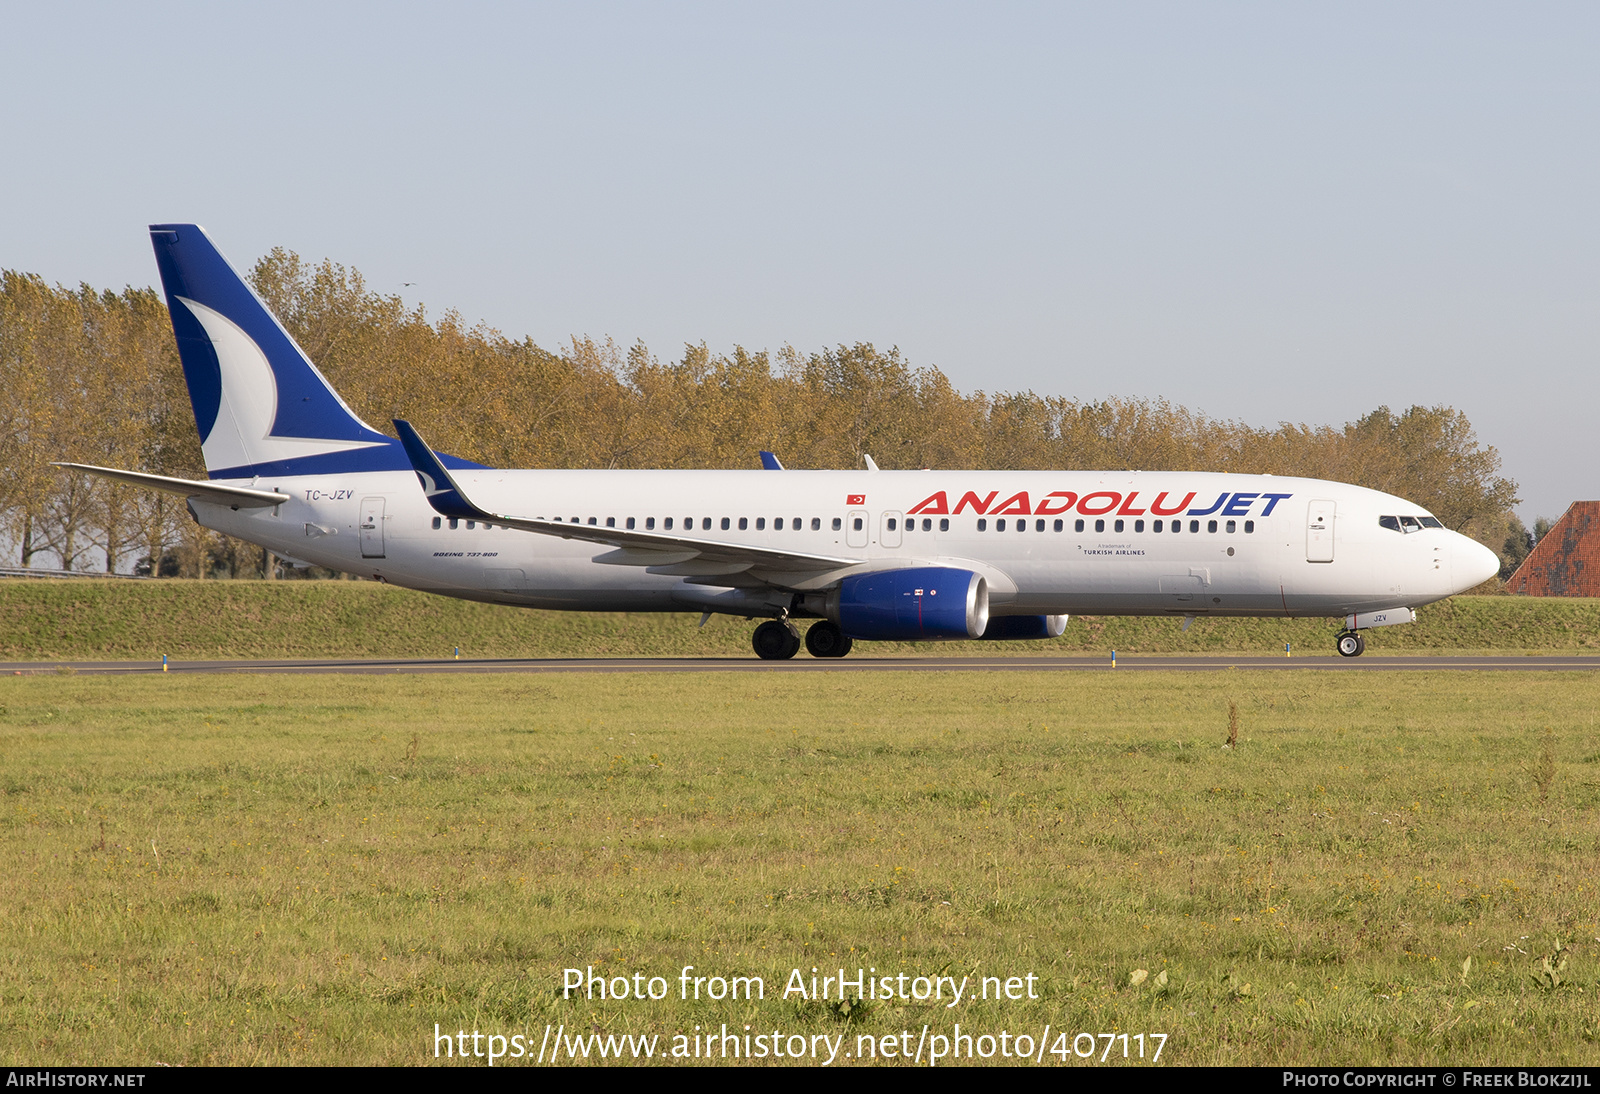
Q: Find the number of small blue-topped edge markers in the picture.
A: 4